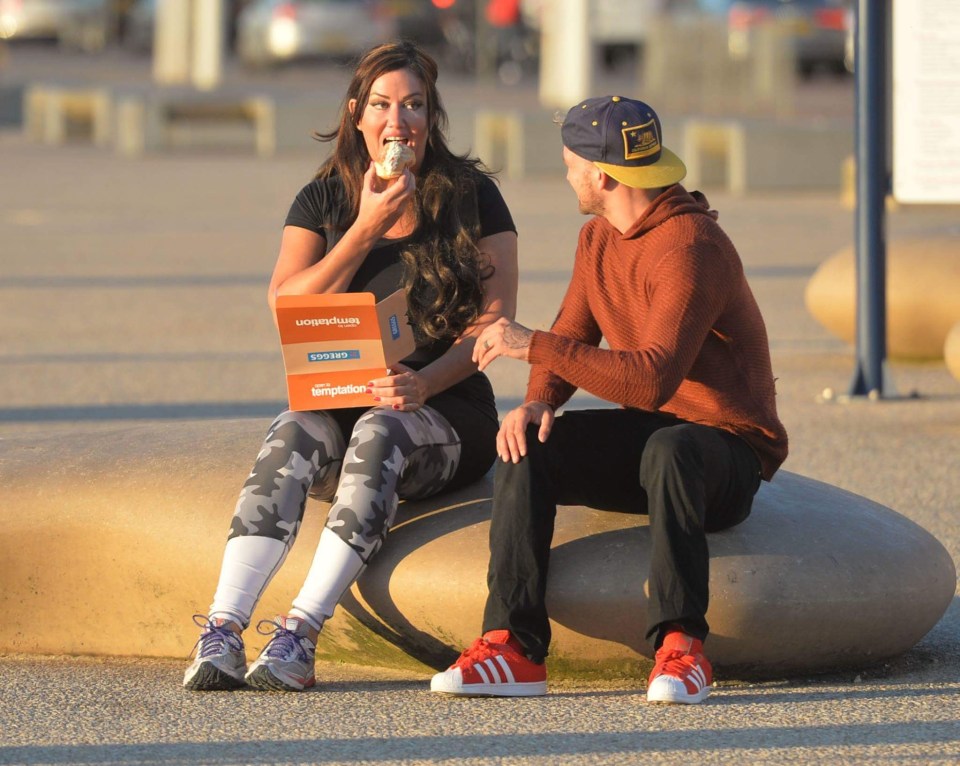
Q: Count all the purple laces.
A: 2